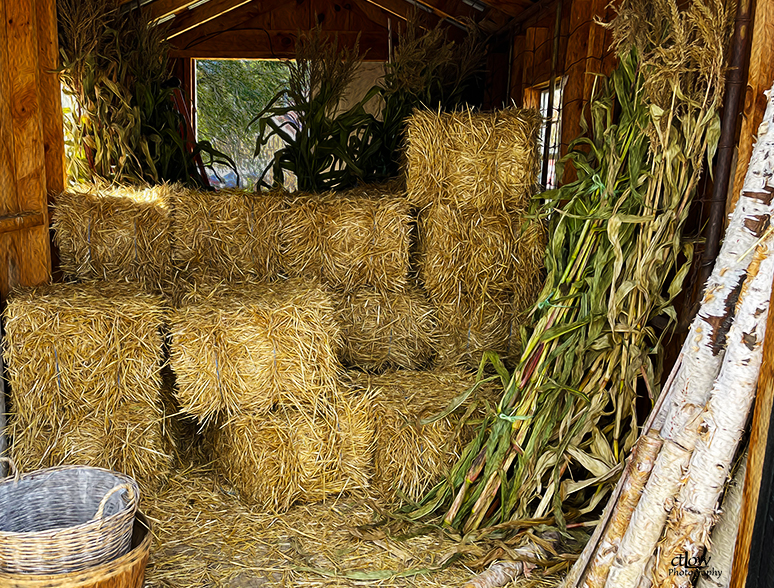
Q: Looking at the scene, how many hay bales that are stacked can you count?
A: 12